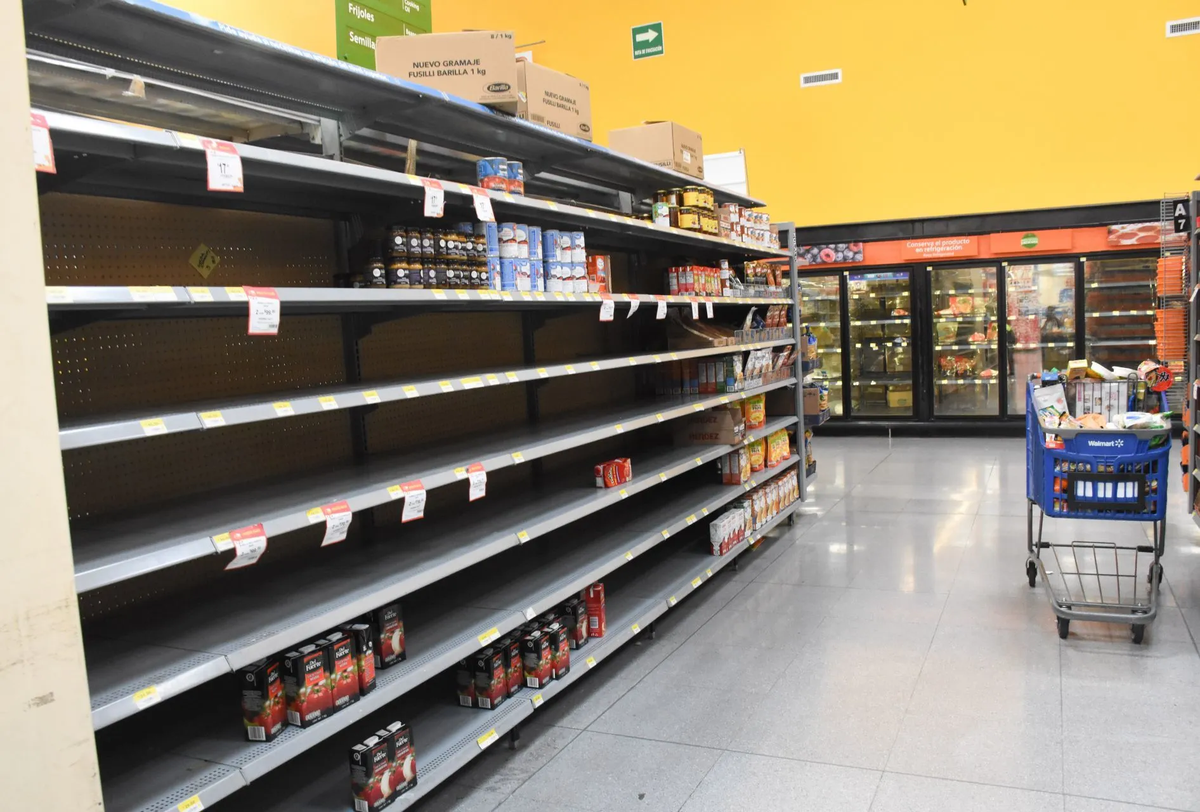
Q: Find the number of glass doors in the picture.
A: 5